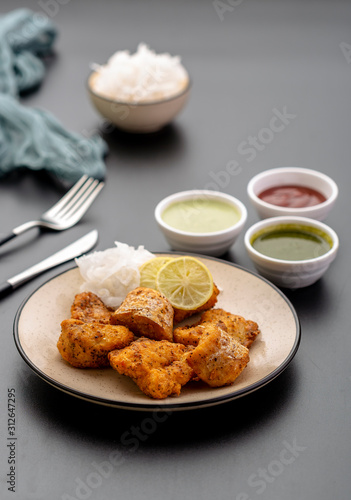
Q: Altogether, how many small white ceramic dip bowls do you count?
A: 3